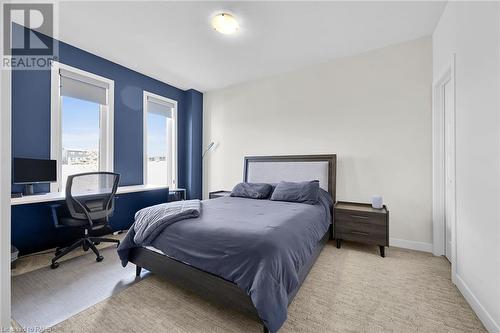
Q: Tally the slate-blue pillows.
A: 2